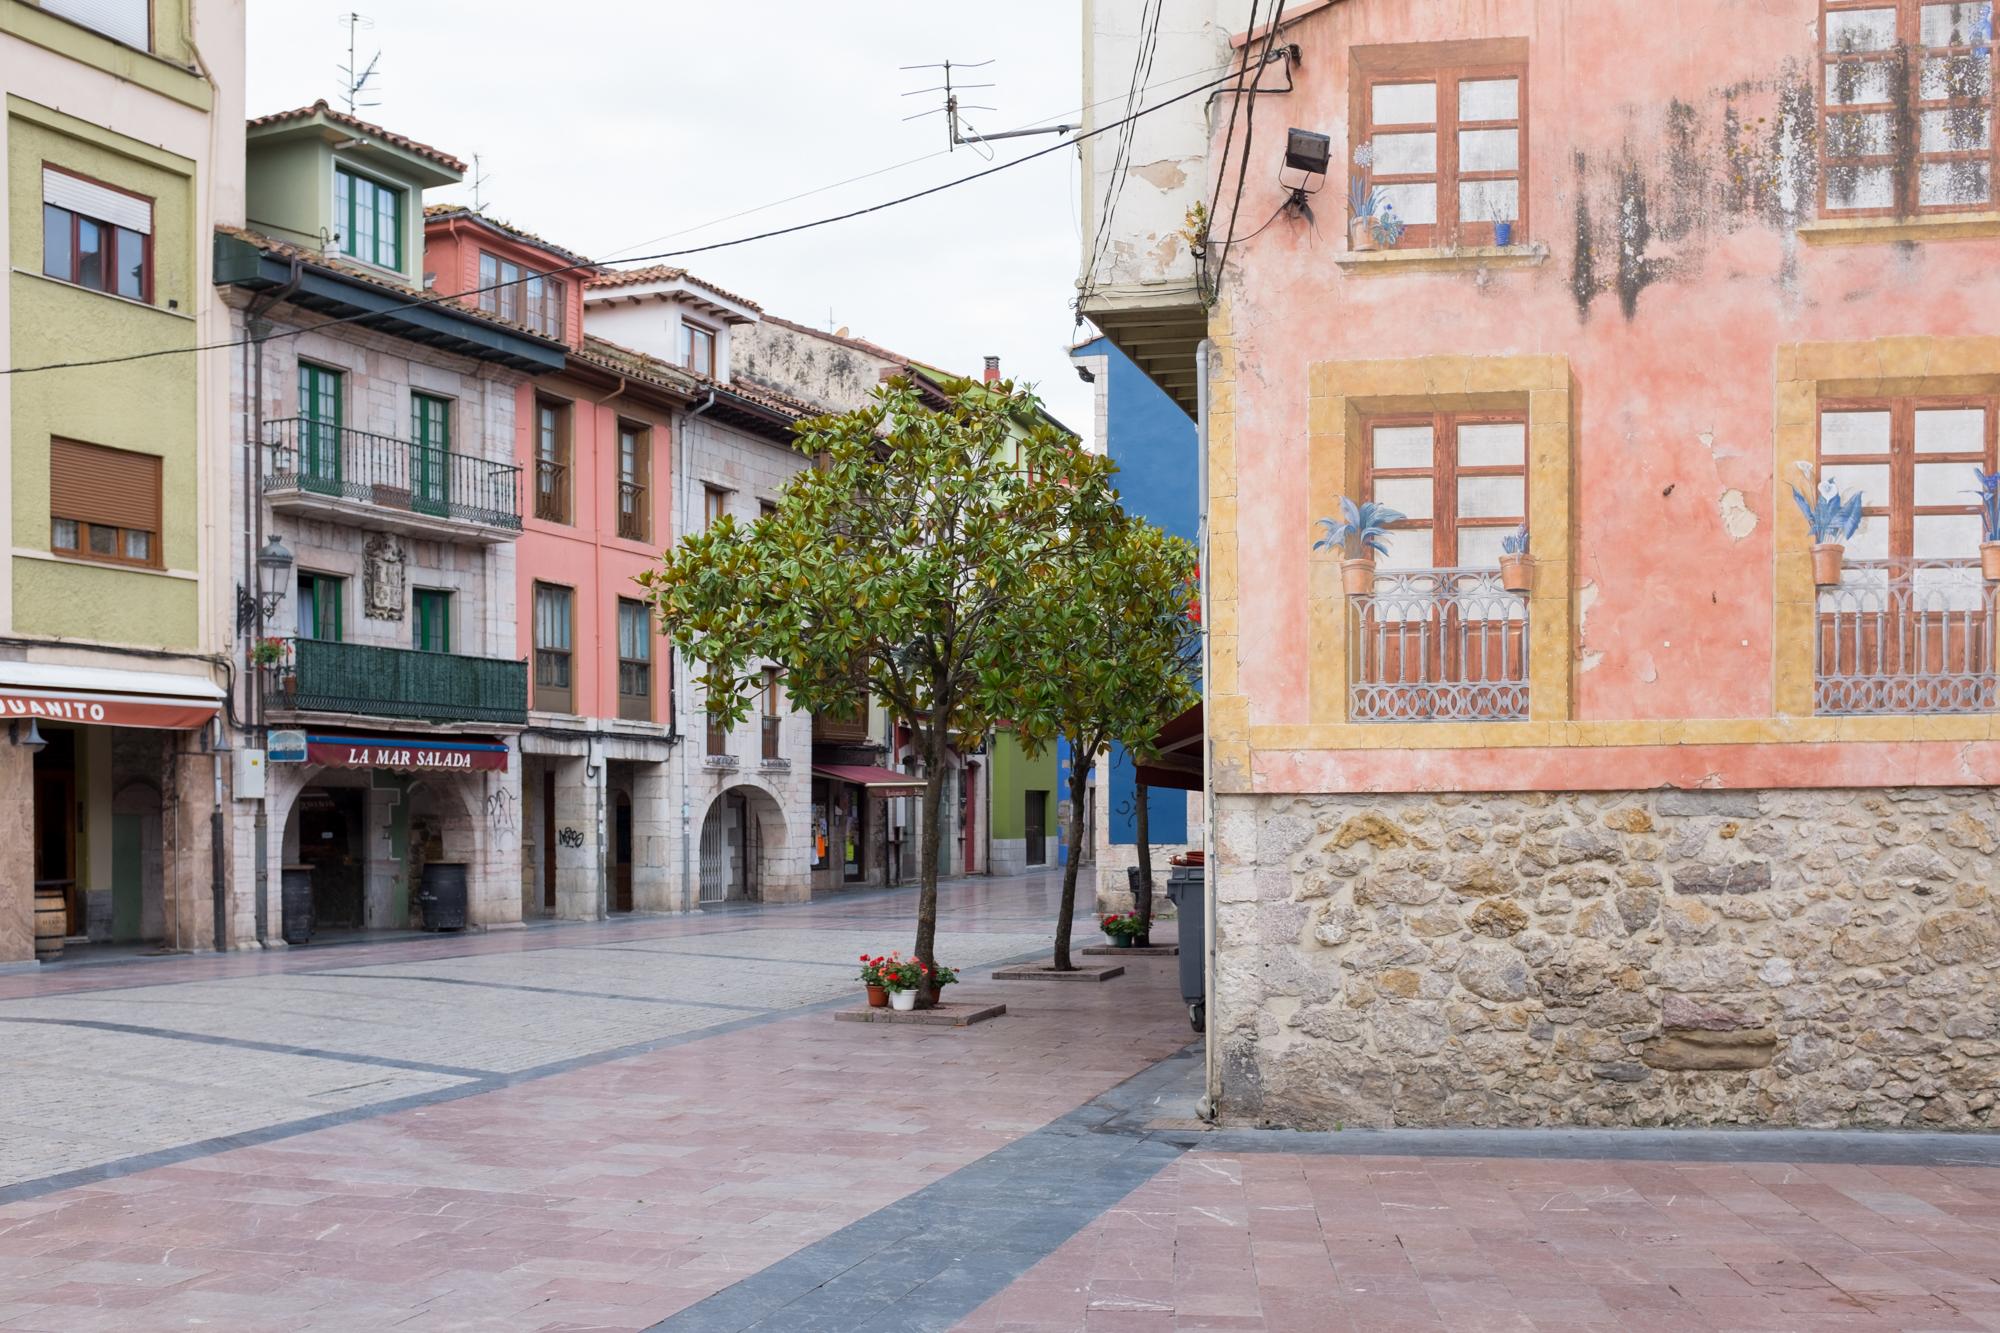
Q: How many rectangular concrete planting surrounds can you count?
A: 3